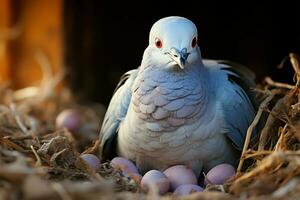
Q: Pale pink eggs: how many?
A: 7